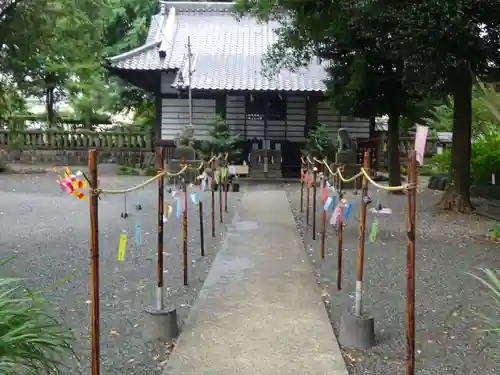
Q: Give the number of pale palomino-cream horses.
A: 0